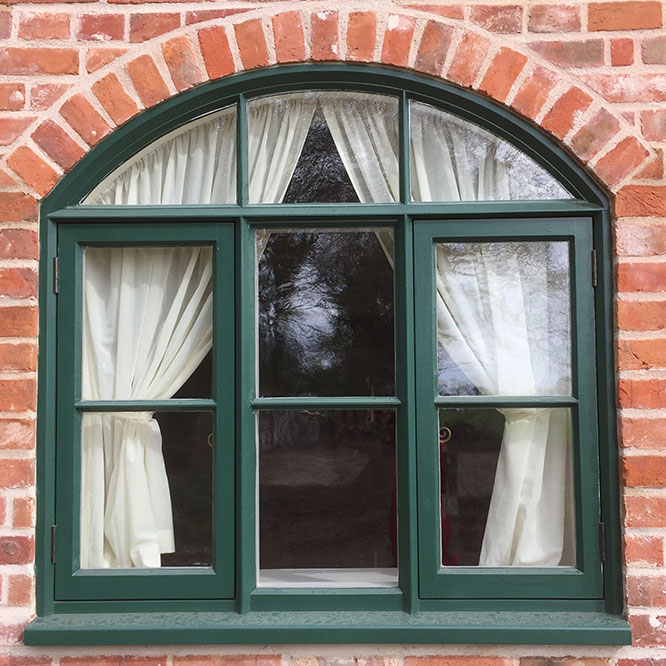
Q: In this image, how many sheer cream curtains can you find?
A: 2